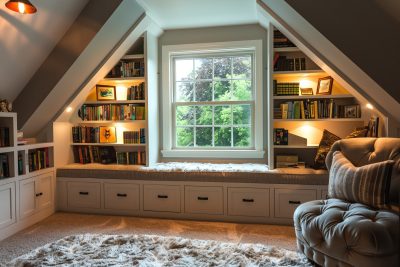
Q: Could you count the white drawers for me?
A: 6